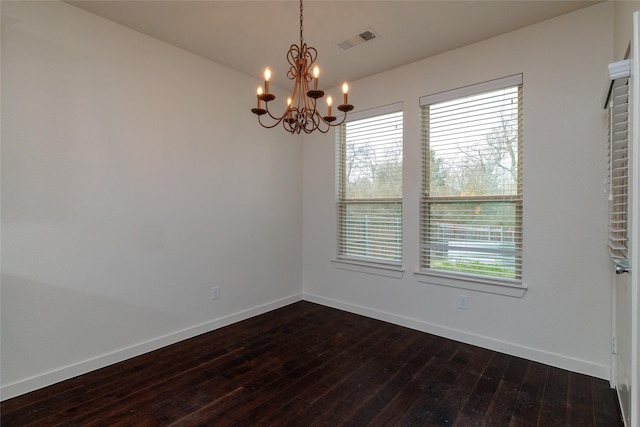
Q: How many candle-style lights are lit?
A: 6